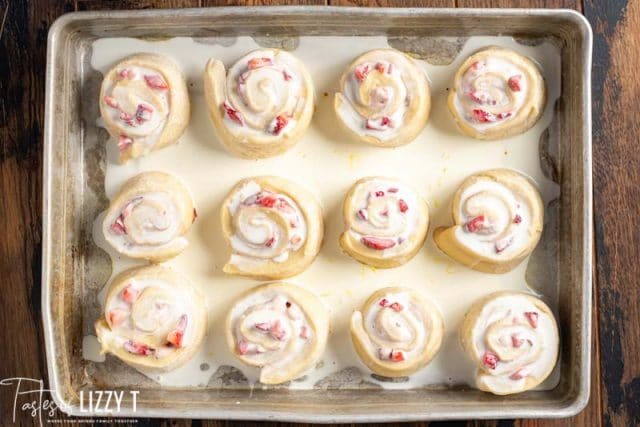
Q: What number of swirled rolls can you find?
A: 12